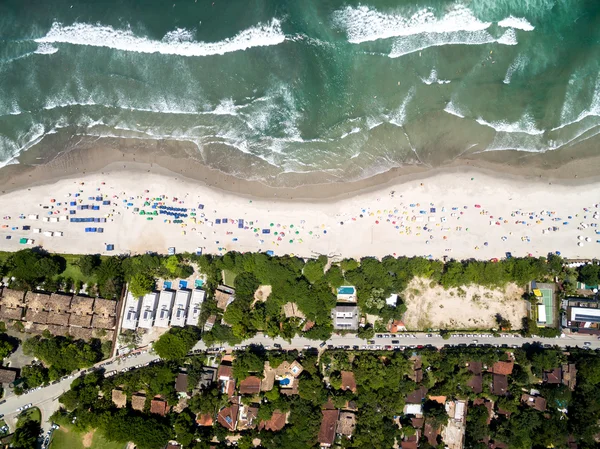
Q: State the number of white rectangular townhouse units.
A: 5